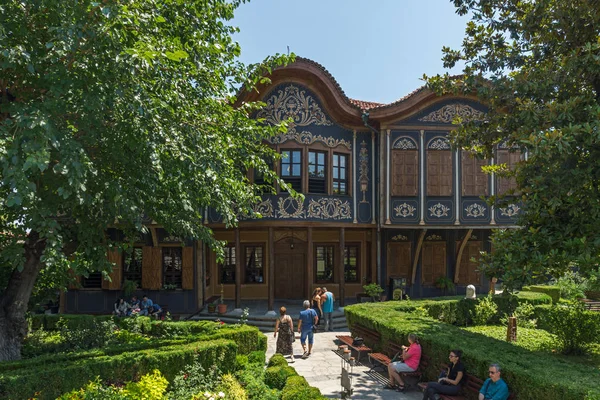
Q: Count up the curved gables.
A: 2